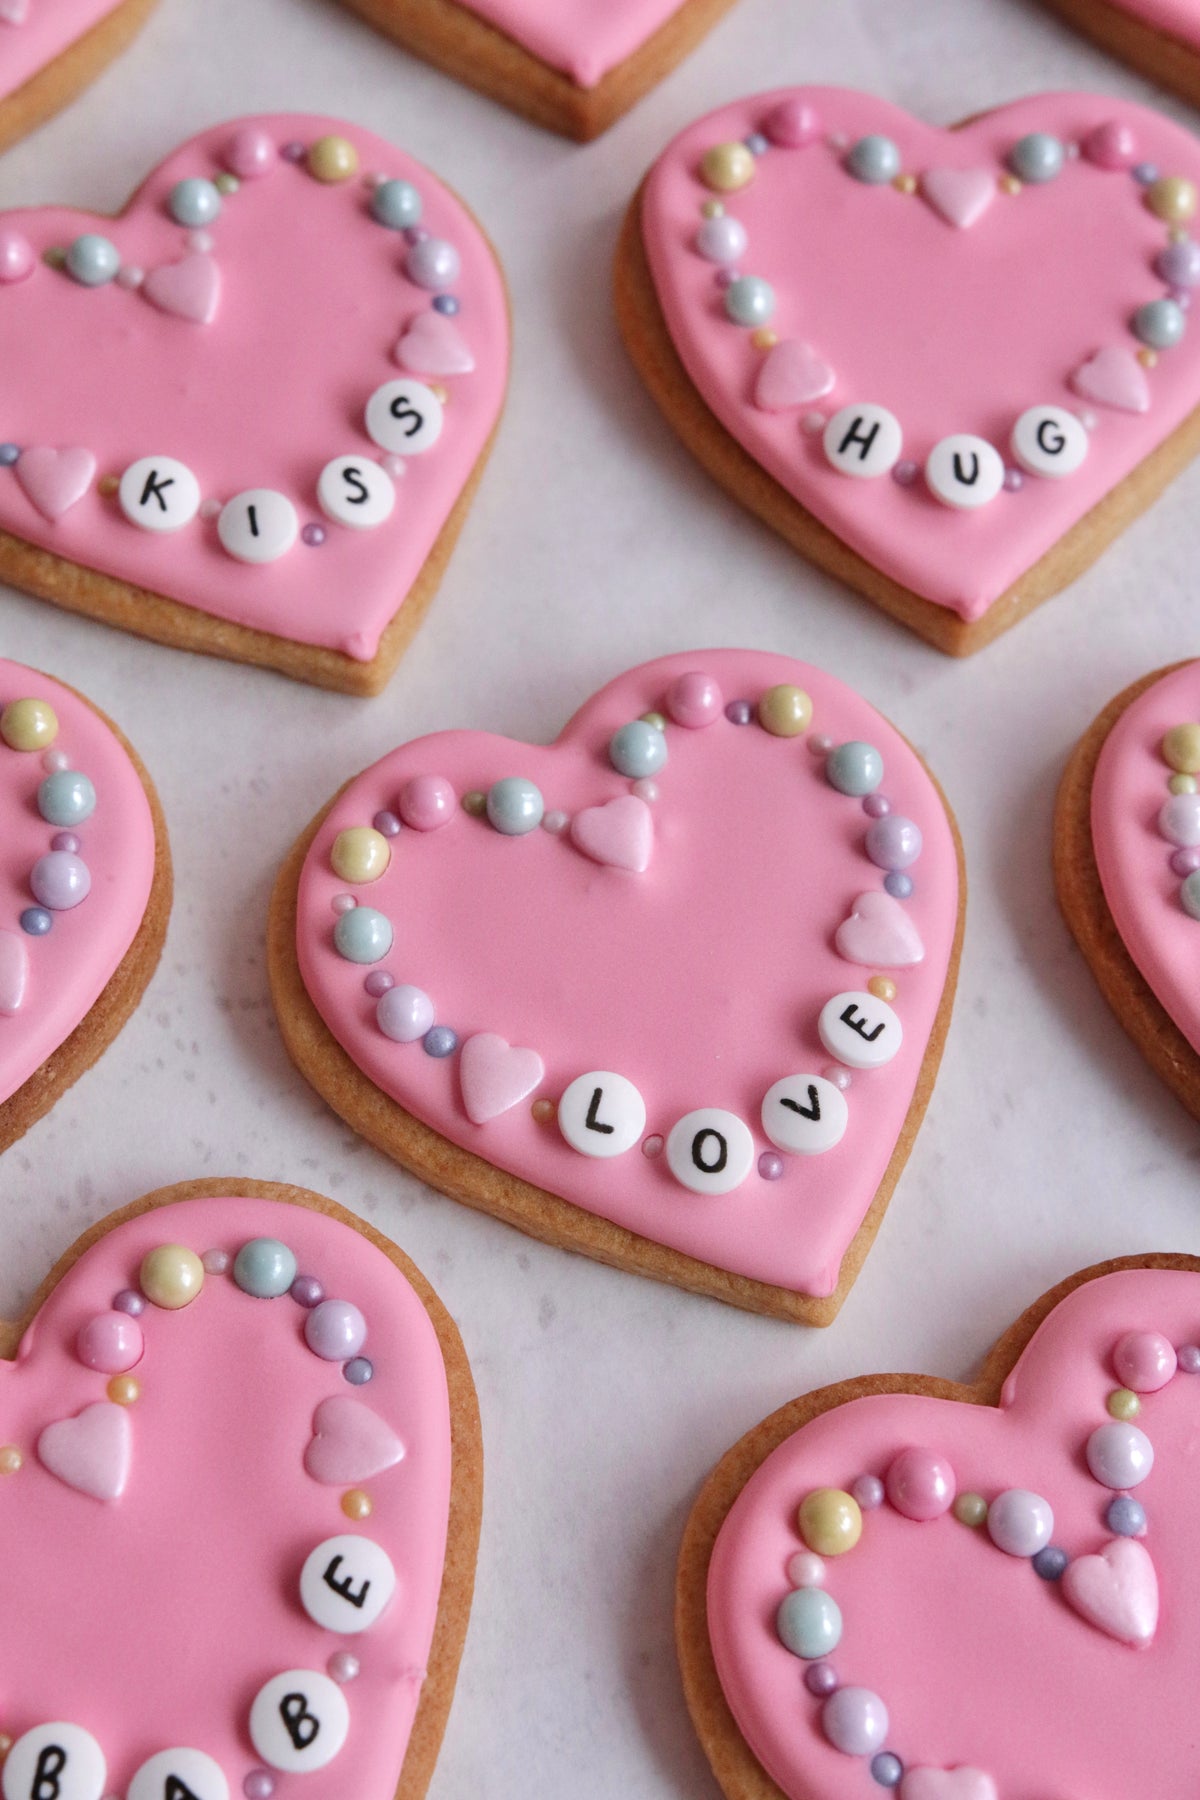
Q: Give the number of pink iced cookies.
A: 10